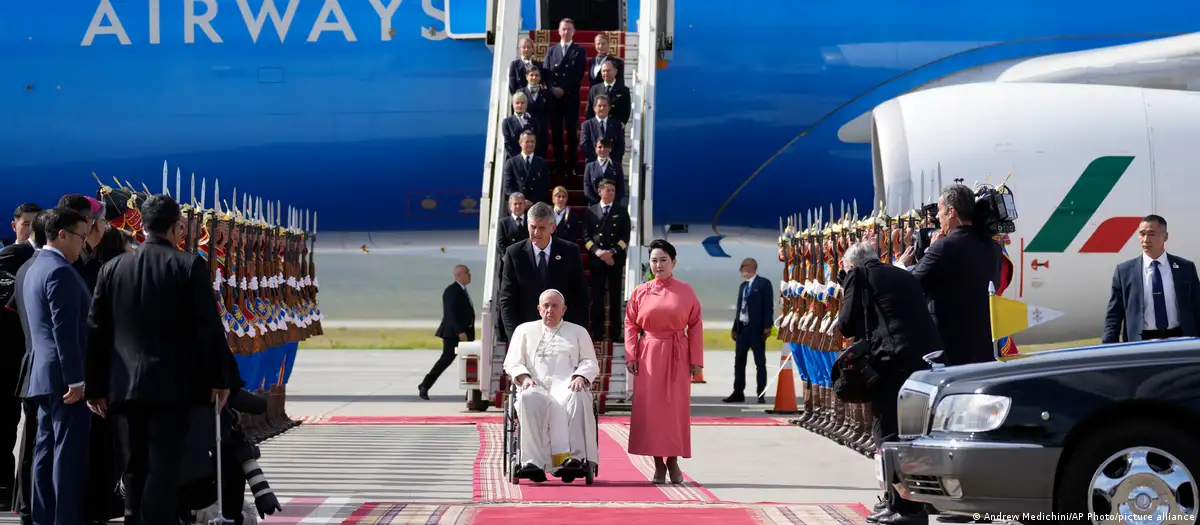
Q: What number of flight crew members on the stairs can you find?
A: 12